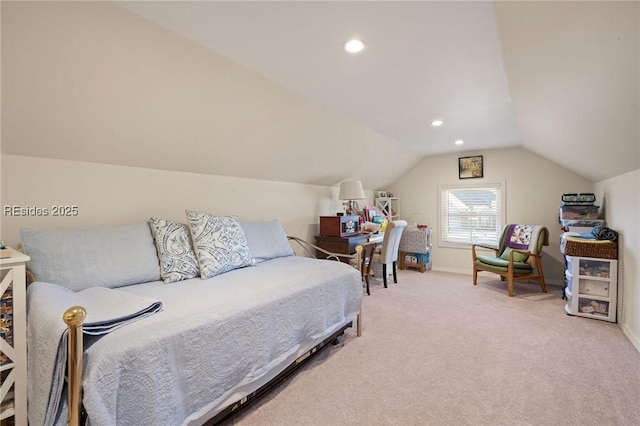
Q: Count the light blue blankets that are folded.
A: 1